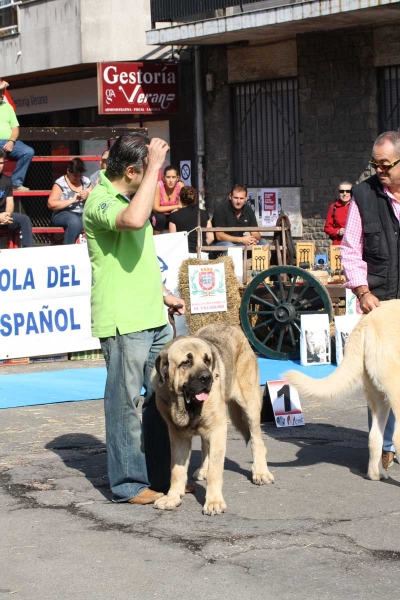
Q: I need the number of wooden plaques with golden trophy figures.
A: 3